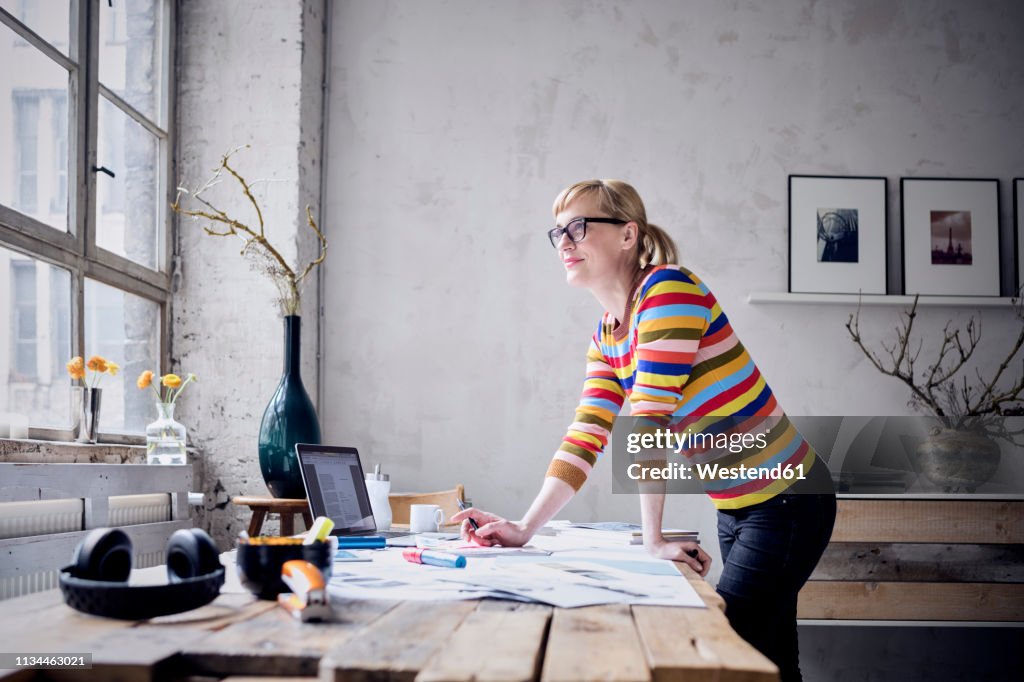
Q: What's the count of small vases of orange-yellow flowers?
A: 2